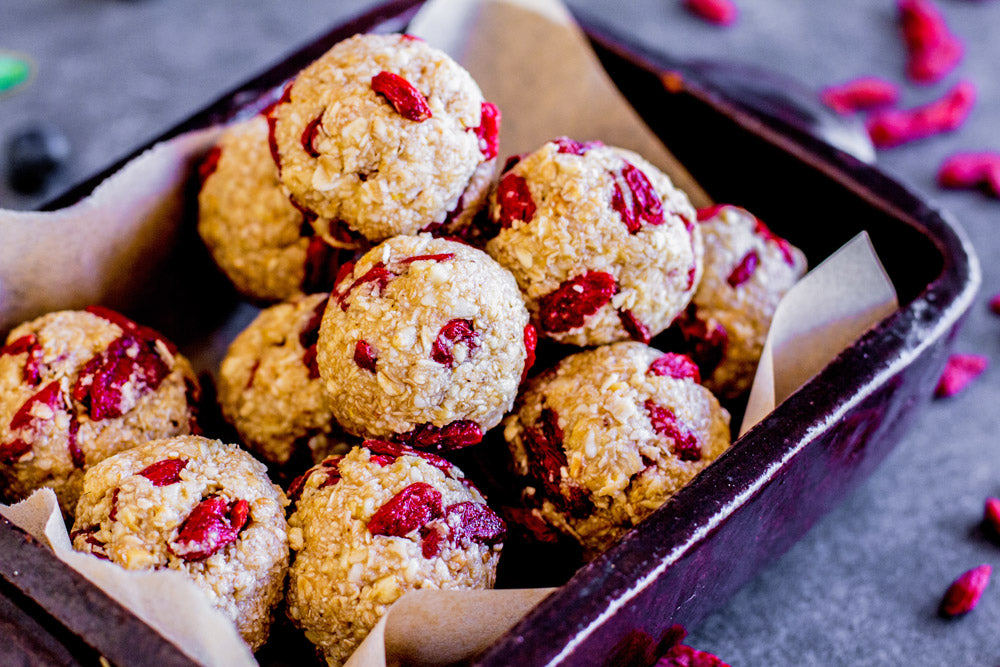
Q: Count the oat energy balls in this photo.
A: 10